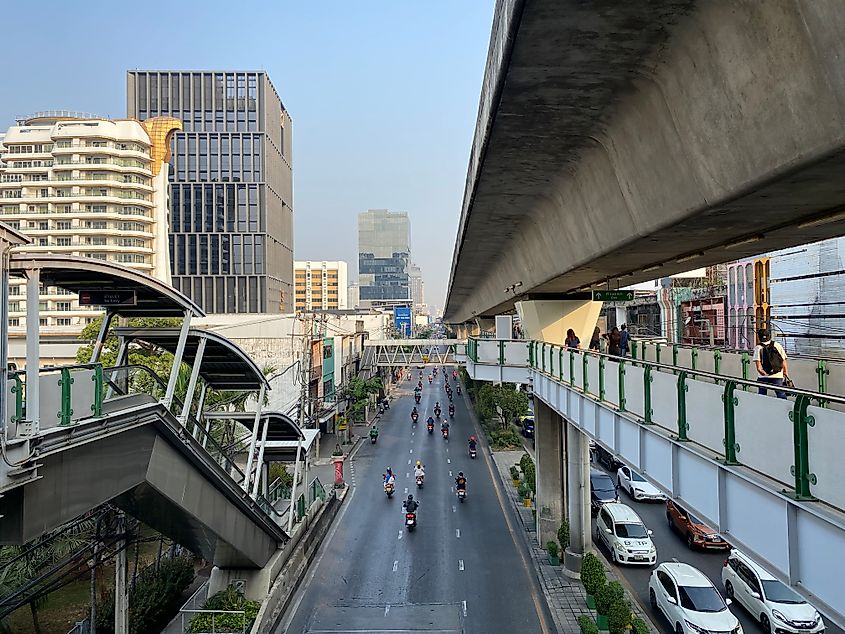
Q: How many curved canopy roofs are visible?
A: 3